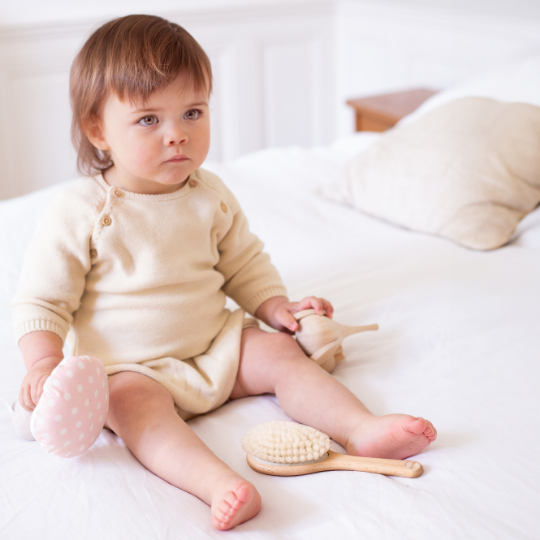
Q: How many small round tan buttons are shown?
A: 5